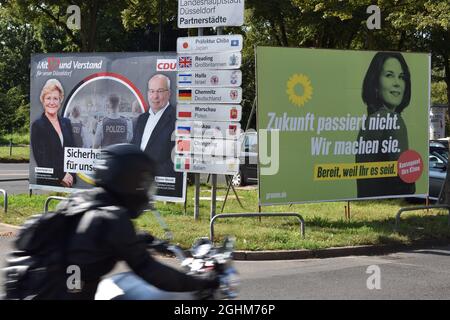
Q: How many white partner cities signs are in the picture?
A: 8